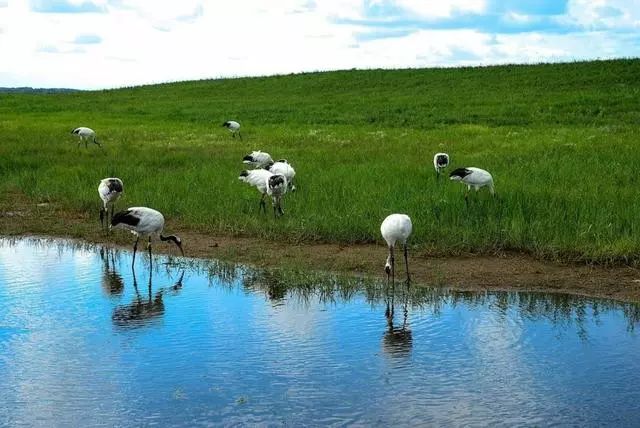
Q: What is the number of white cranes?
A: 11